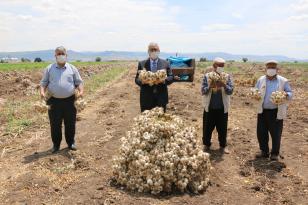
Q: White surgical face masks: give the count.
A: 4